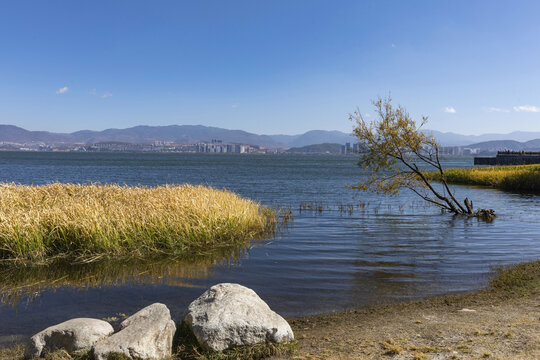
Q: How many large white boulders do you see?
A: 3